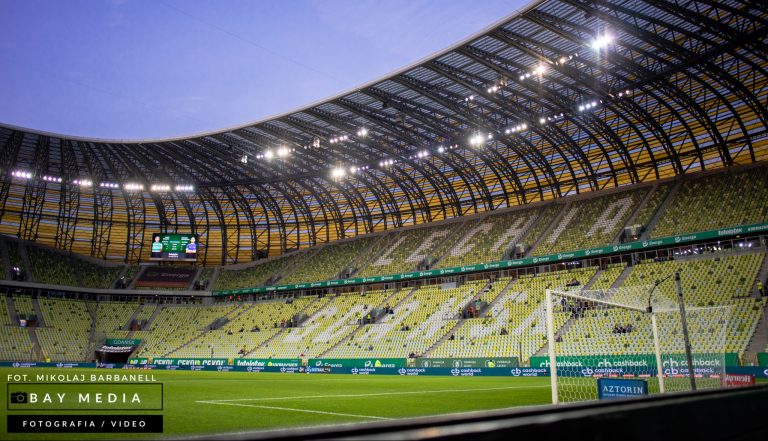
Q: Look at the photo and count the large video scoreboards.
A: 1